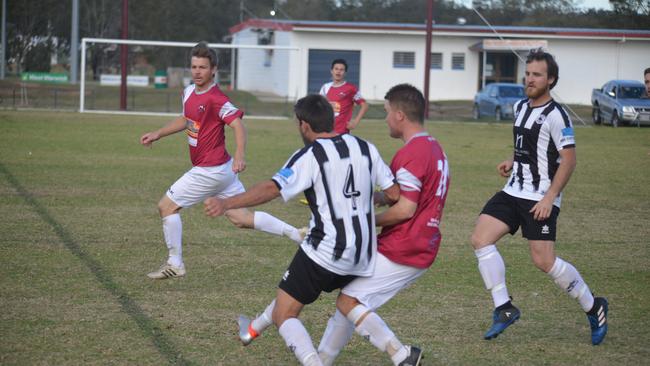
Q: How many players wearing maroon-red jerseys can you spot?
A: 3